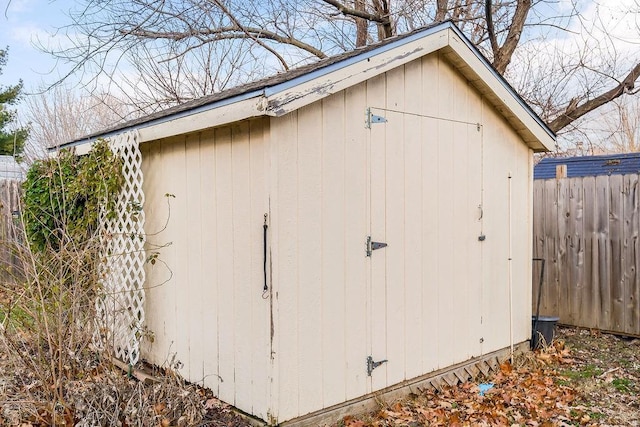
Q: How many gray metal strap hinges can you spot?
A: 3